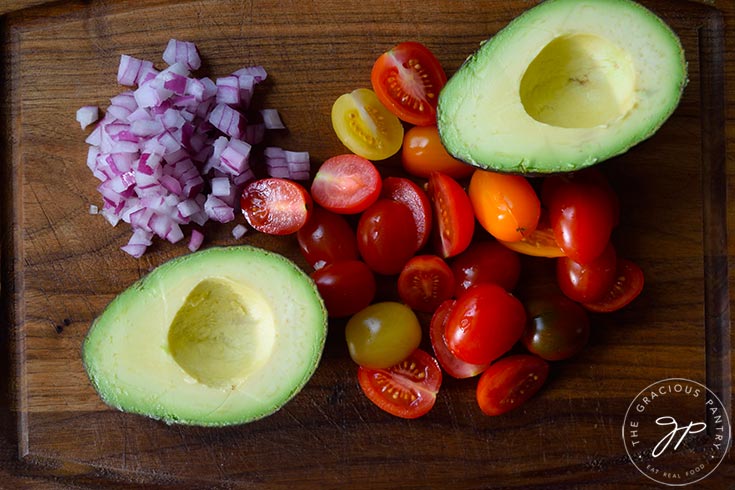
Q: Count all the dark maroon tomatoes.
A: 1